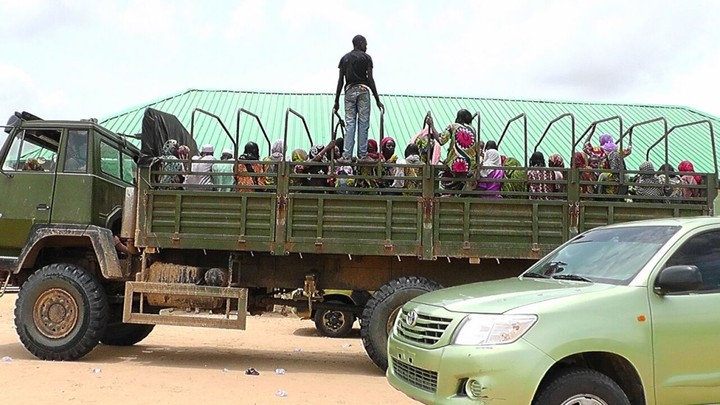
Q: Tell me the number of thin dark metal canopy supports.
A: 12